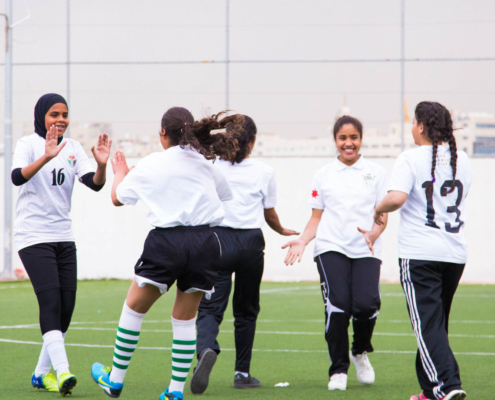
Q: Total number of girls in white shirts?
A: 5